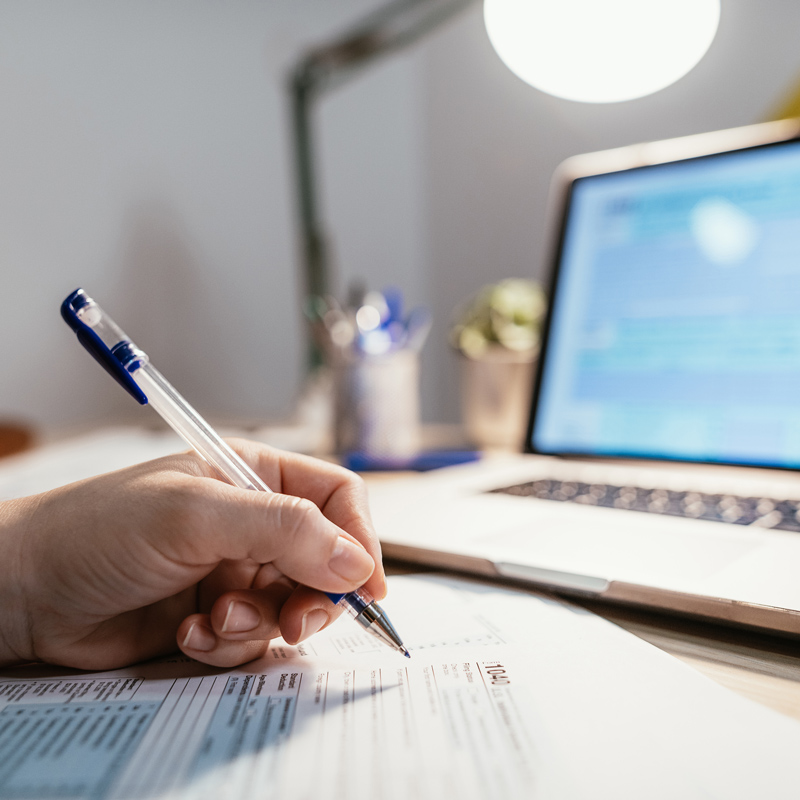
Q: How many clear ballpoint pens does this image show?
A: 1